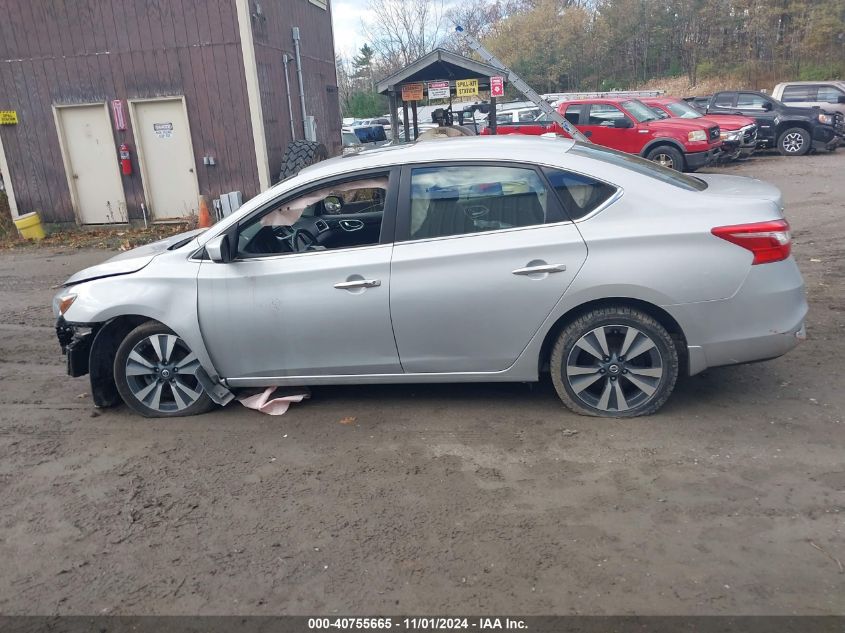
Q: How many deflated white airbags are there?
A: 1